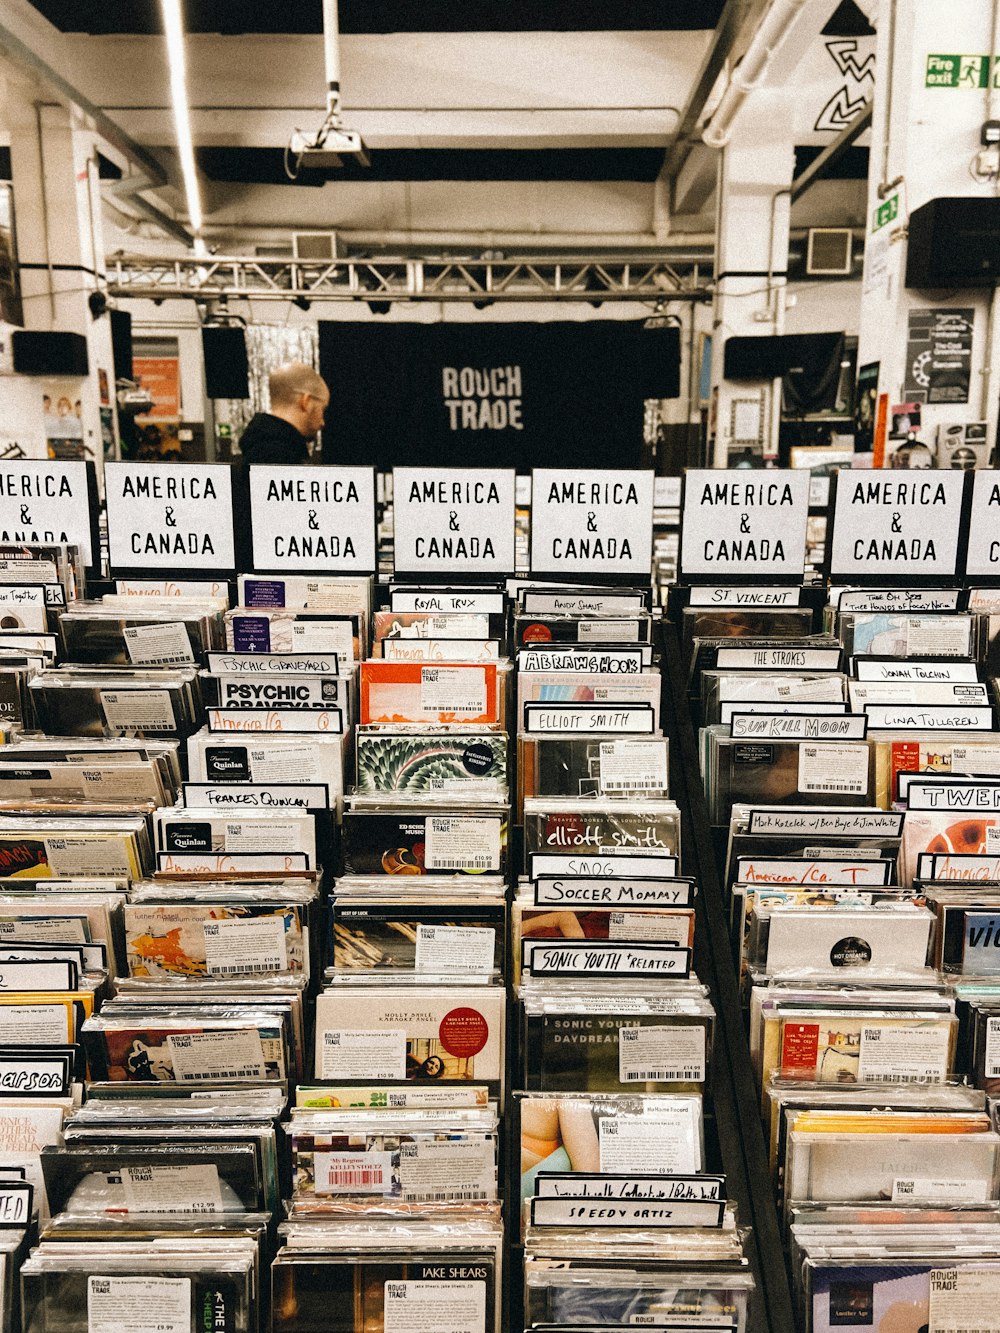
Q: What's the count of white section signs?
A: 8